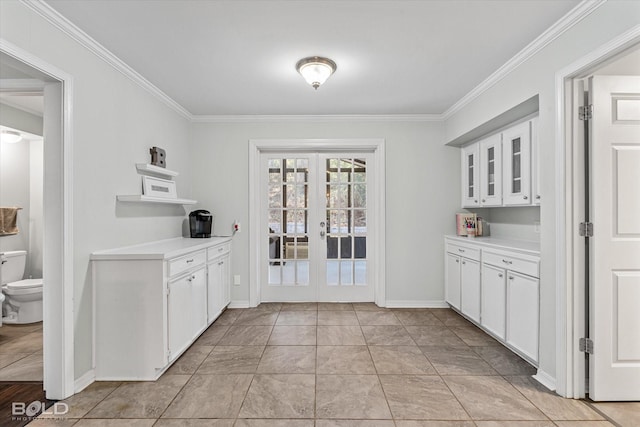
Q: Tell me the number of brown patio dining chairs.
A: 0